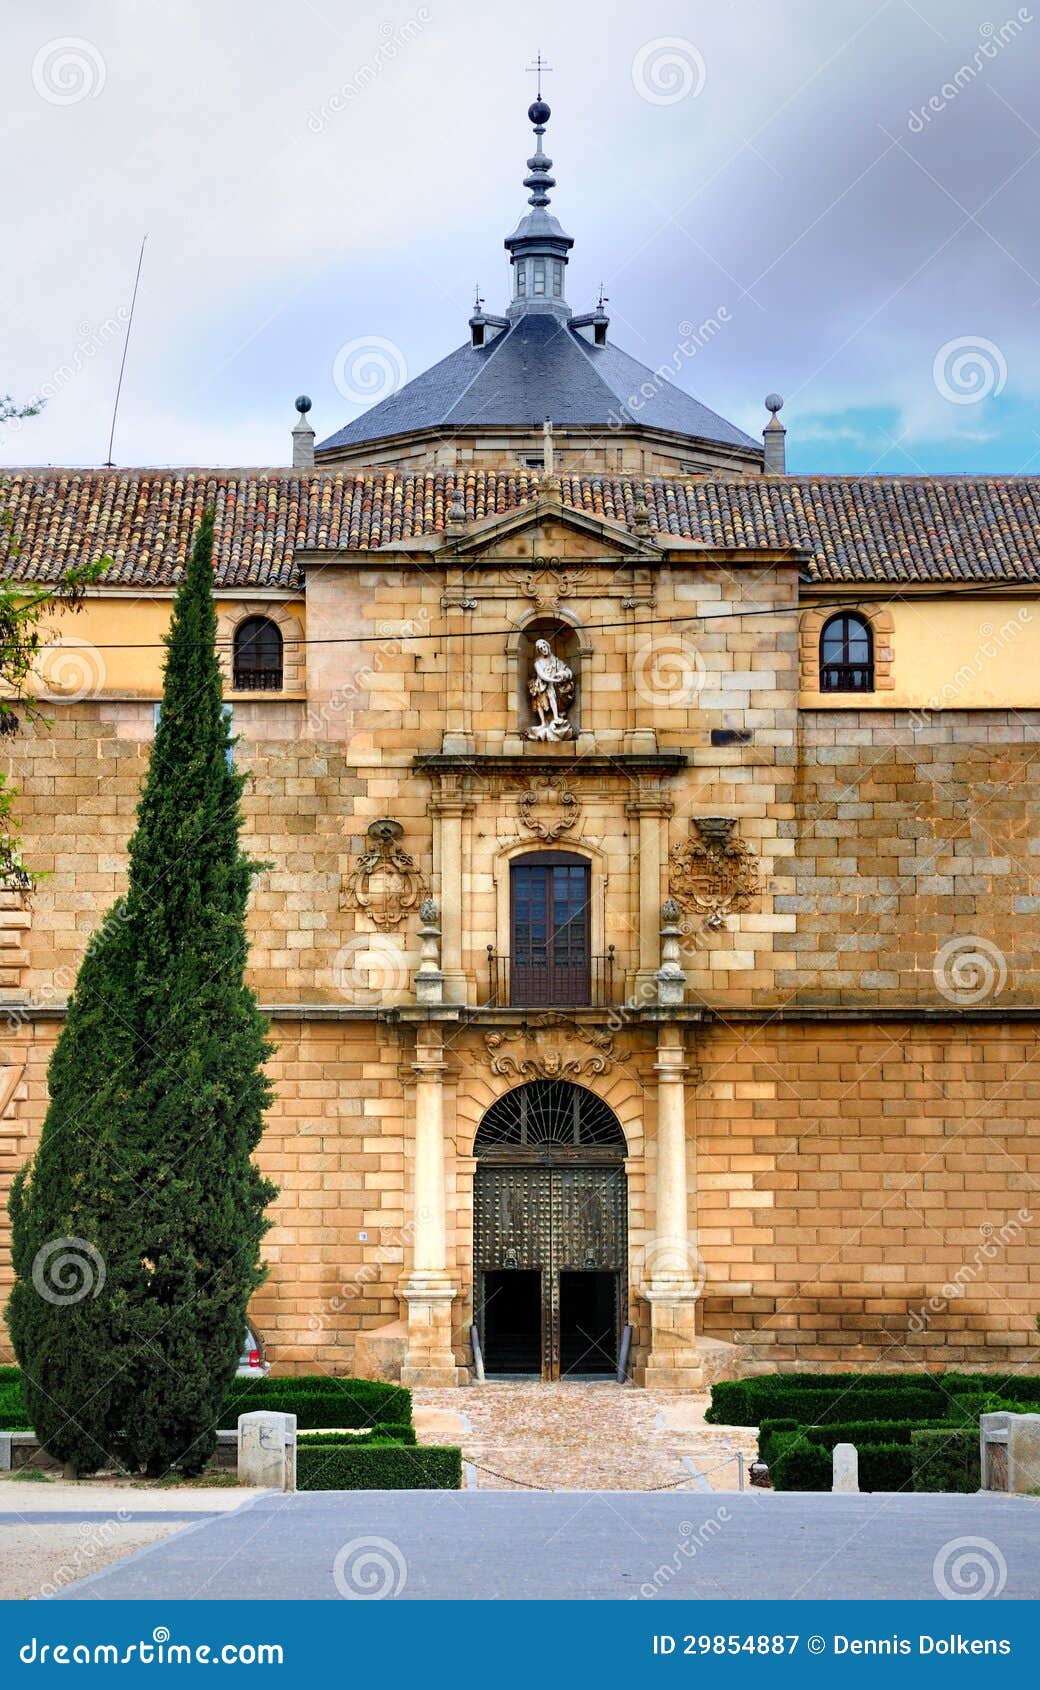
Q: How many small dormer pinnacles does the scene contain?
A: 2